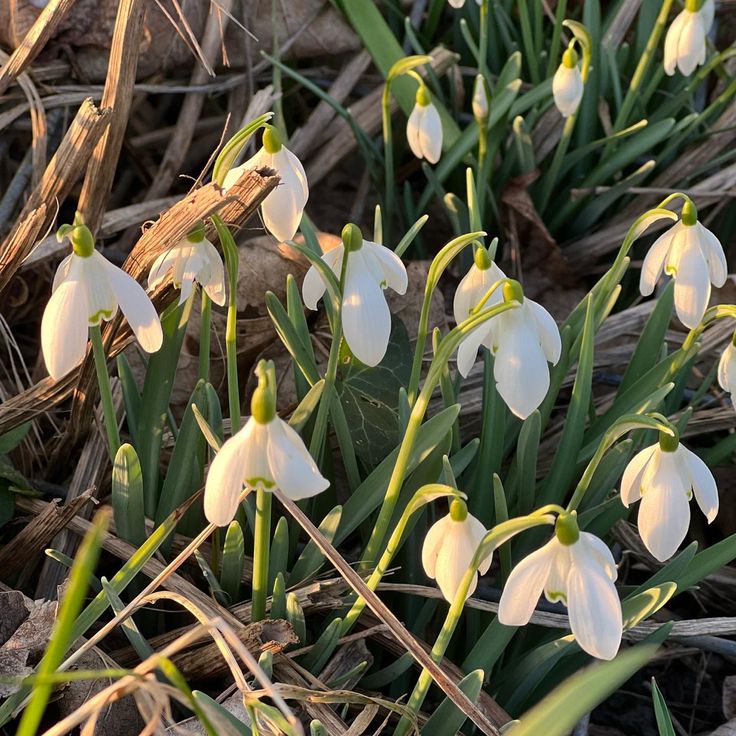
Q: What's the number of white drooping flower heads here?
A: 15